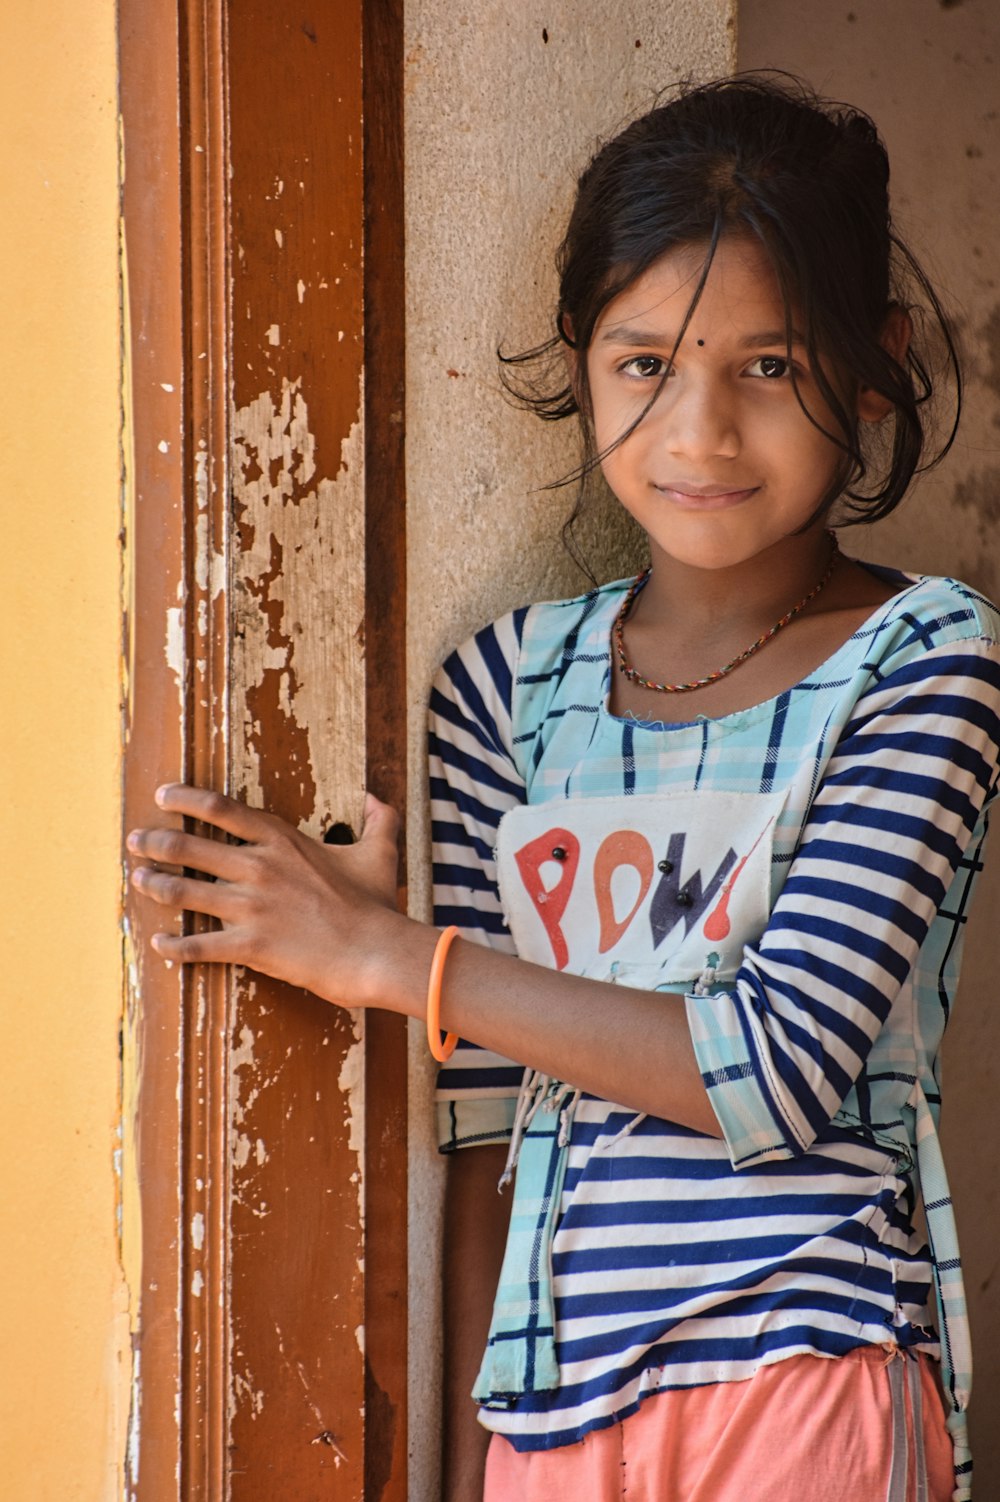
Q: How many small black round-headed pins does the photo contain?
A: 3